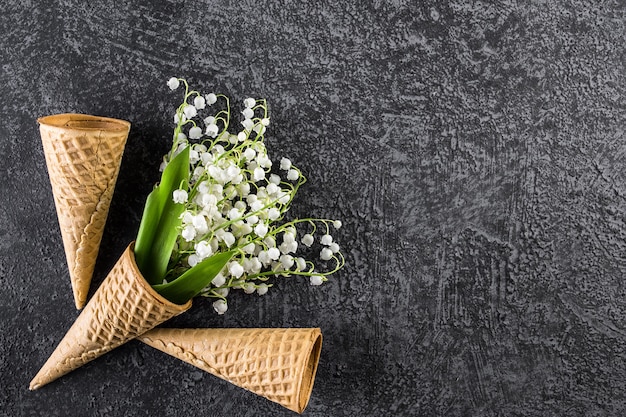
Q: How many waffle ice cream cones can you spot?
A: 3